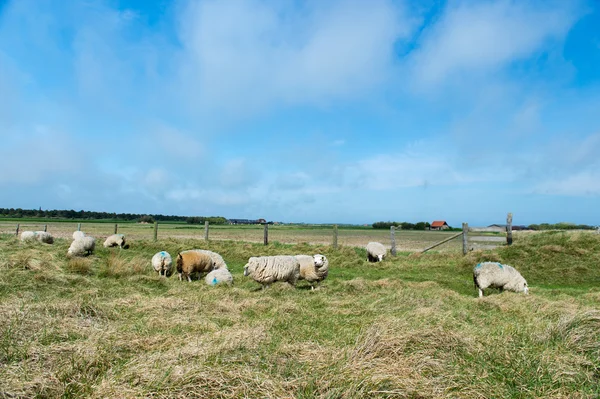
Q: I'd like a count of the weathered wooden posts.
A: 11